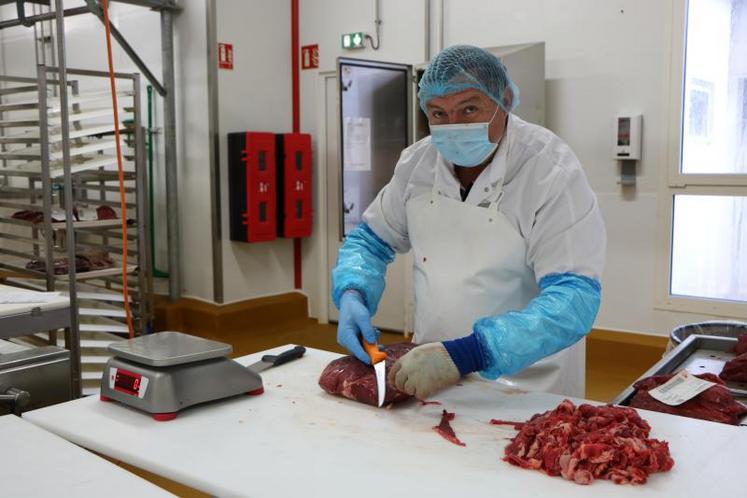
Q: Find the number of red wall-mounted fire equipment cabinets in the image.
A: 2